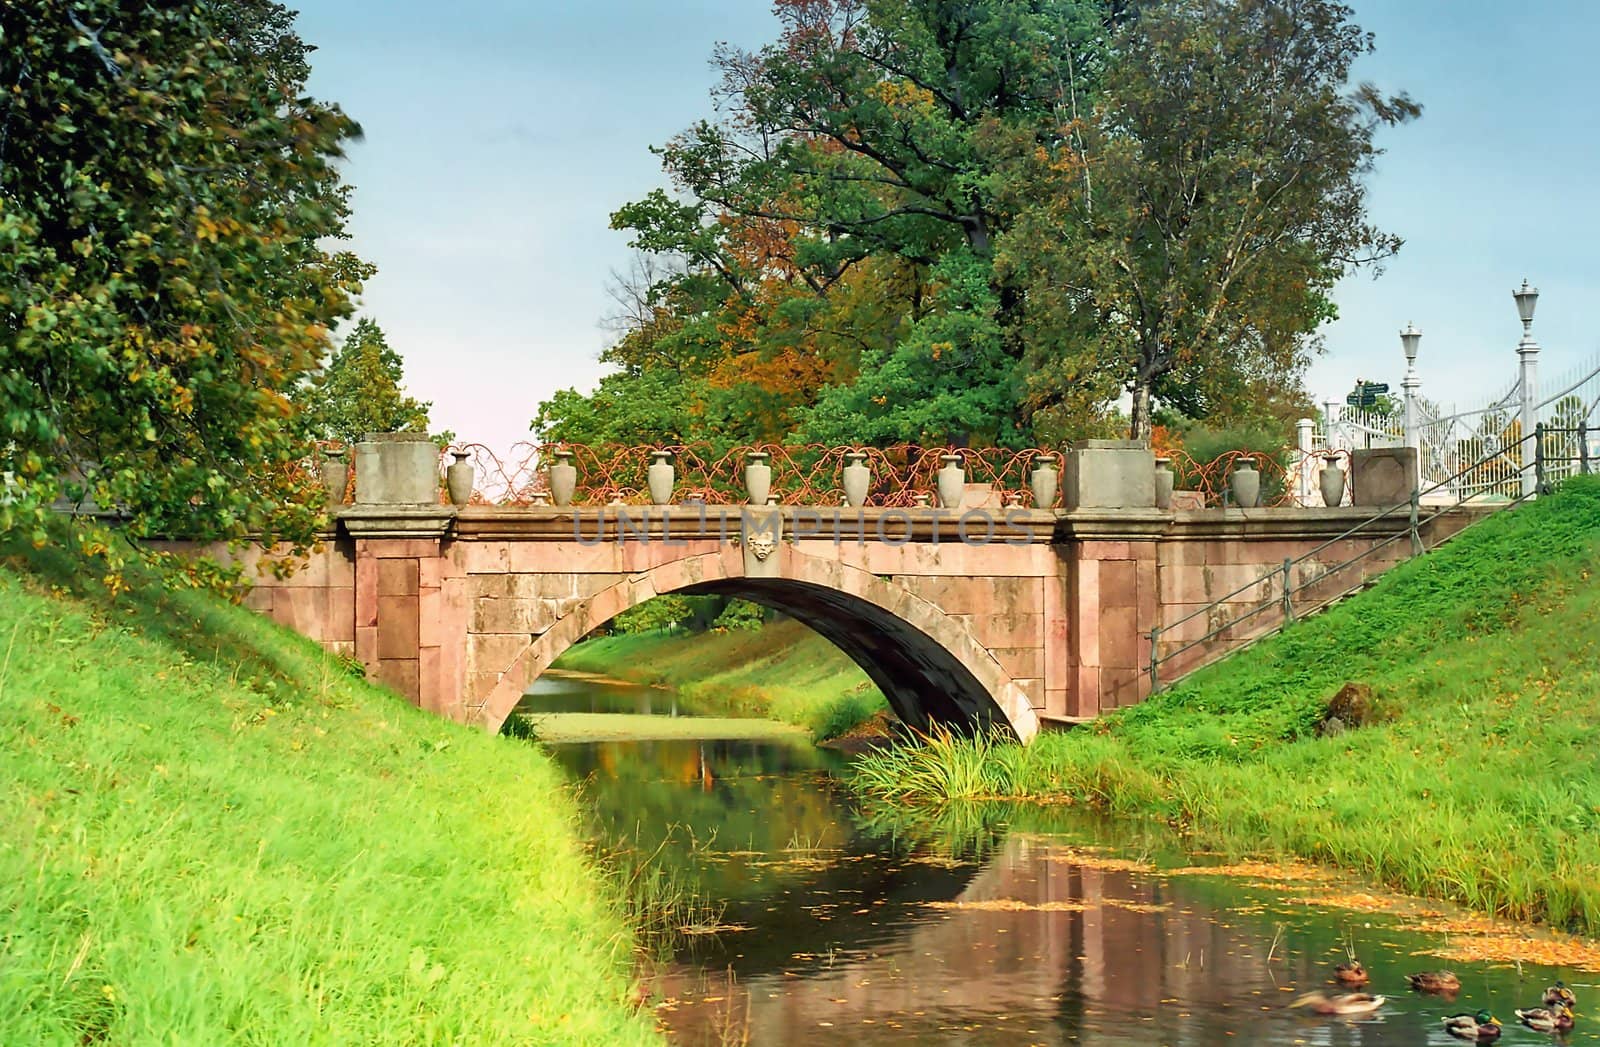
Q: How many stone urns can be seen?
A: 11